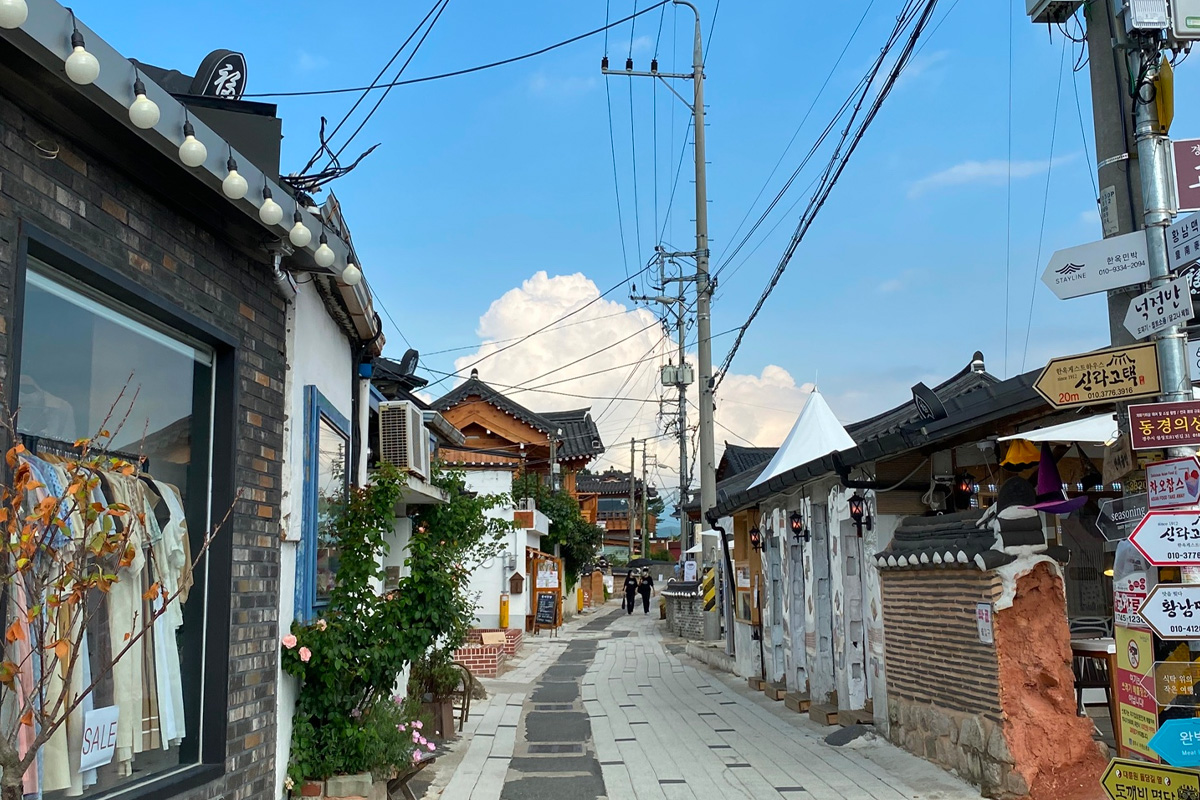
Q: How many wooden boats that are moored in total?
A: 0